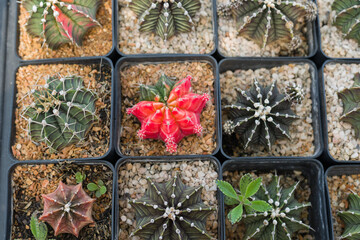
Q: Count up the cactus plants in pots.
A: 12